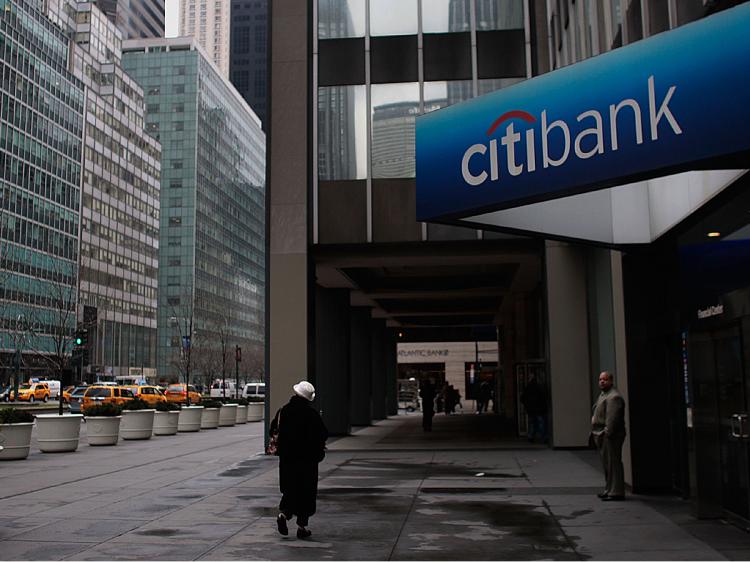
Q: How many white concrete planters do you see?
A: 10